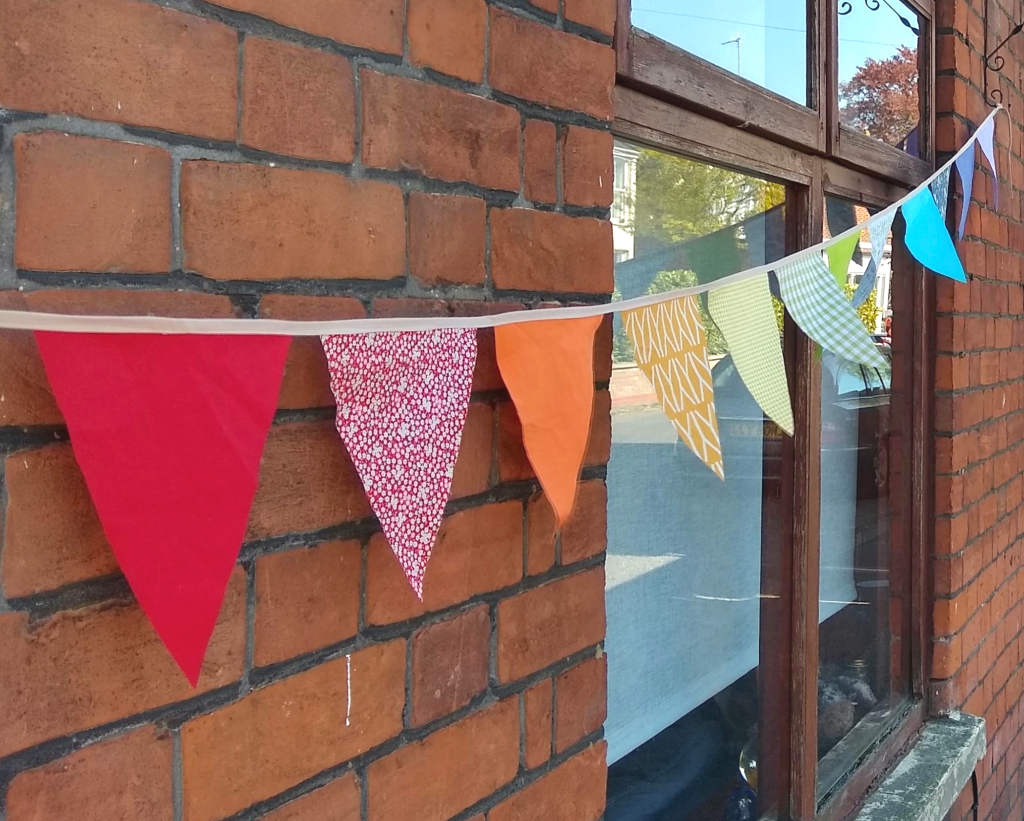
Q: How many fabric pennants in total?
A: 12